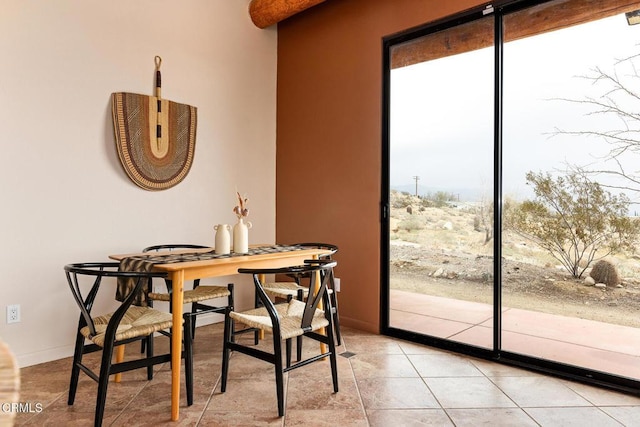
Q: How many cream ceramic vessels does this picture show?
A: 2